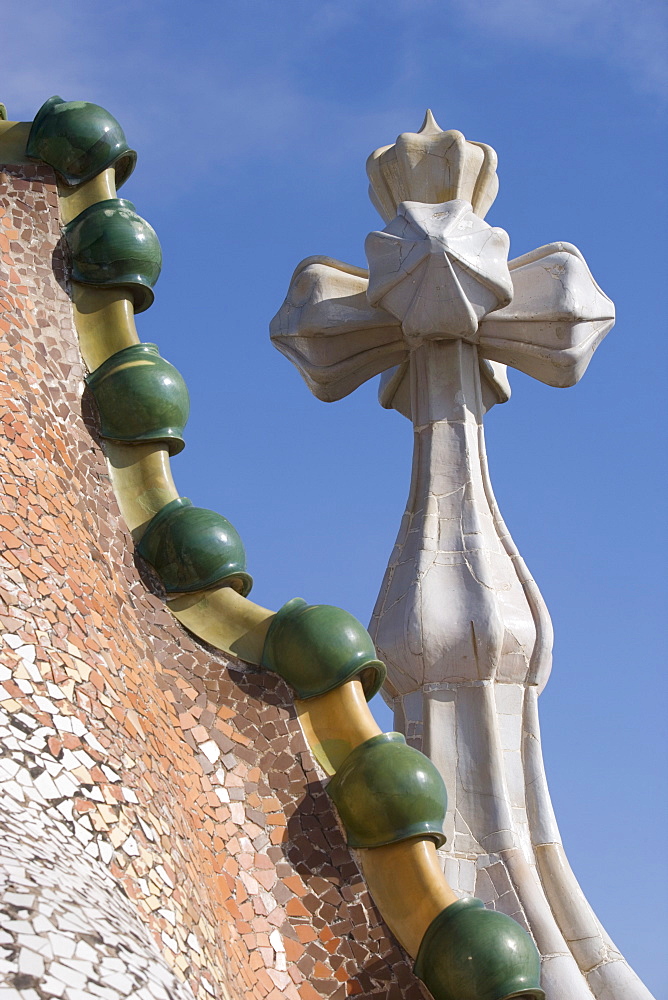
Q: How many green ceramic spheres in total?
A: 7